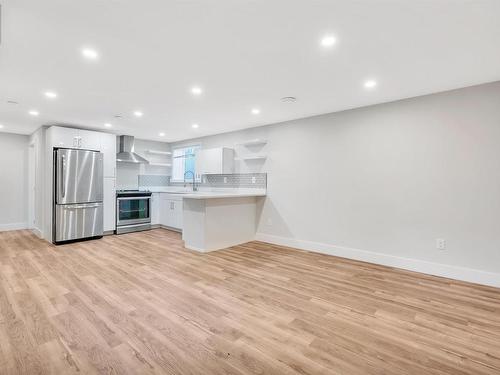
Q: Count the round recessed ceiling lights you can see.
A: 12